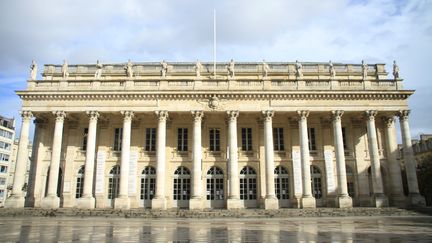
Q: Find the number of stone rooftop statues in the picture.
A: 12